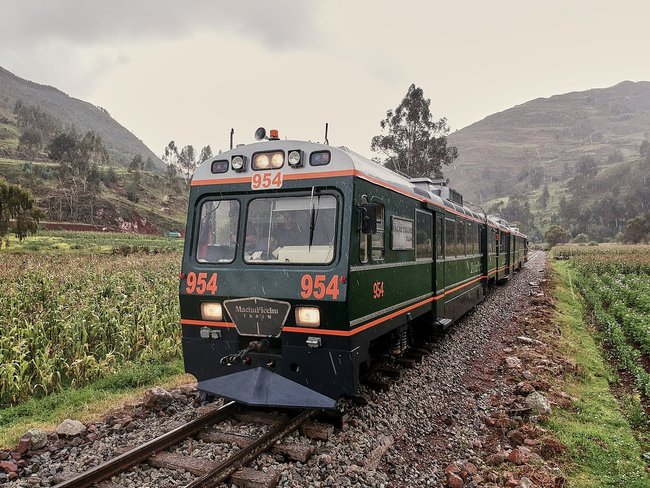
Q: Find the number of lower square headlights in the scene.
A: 2